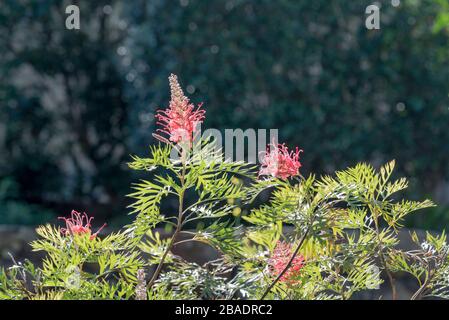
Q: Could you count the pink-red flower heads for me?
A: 4